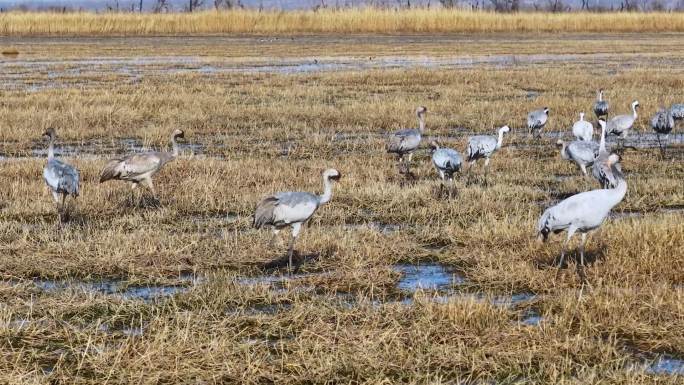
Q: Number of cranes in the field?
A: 15